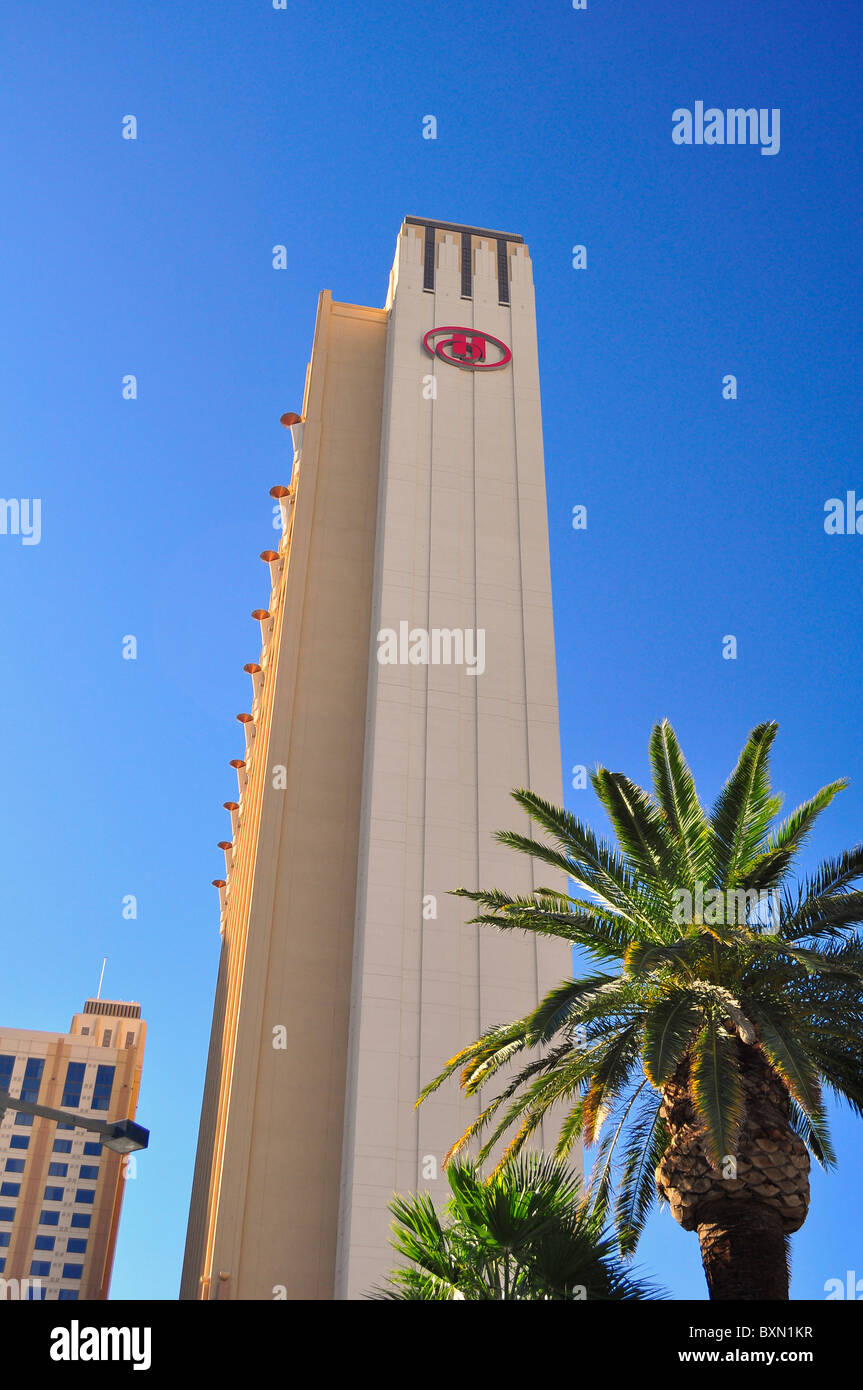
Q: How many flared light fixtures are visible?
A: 10